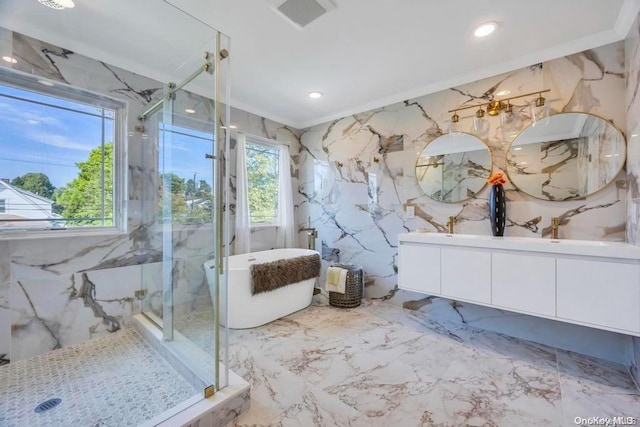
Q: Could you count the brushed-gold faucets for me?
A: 3